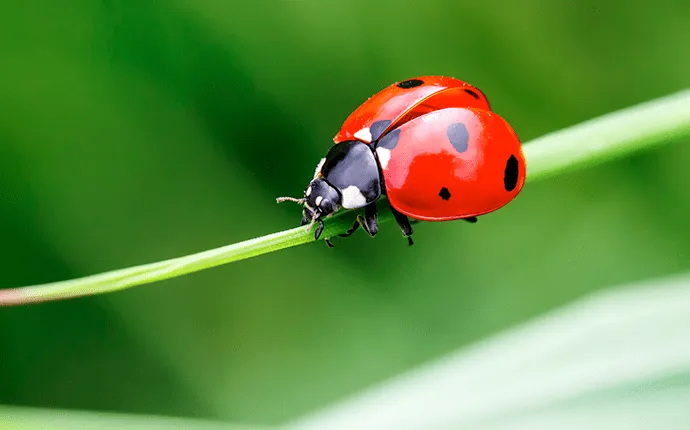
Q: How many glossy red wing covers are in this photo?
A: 2